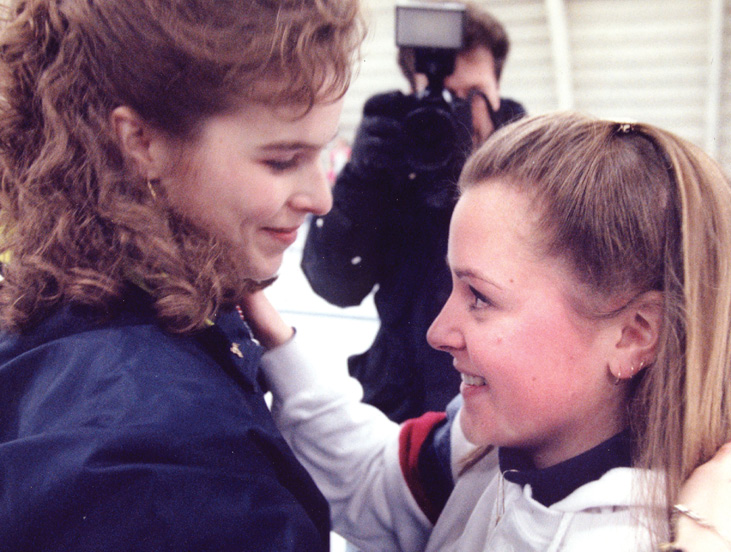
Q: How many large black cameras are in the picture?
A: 1